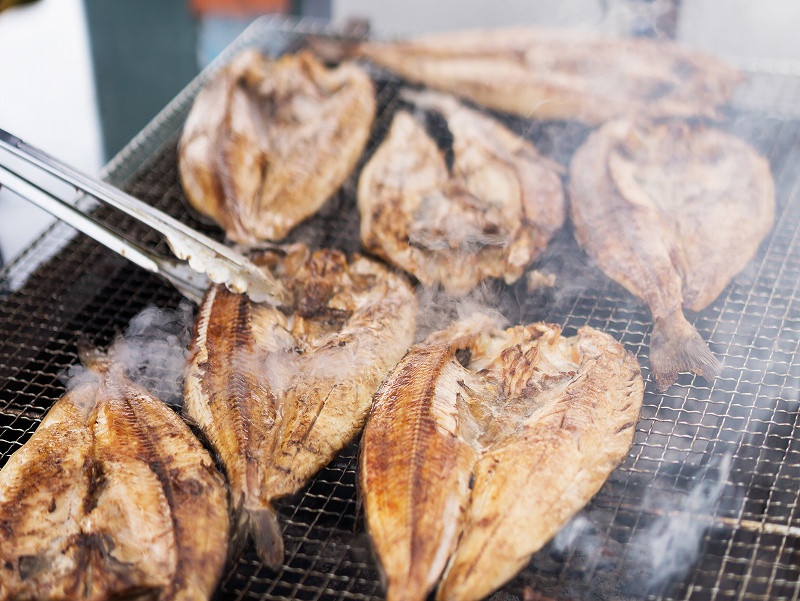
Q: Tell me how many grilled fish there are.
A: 7